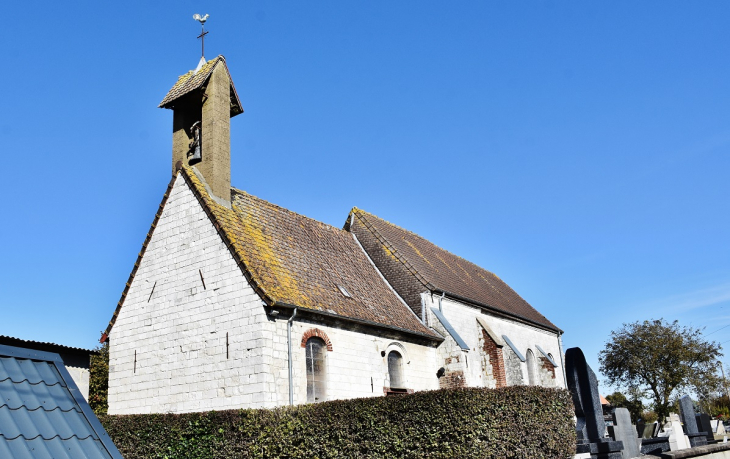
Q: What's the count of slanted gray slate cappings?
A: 3